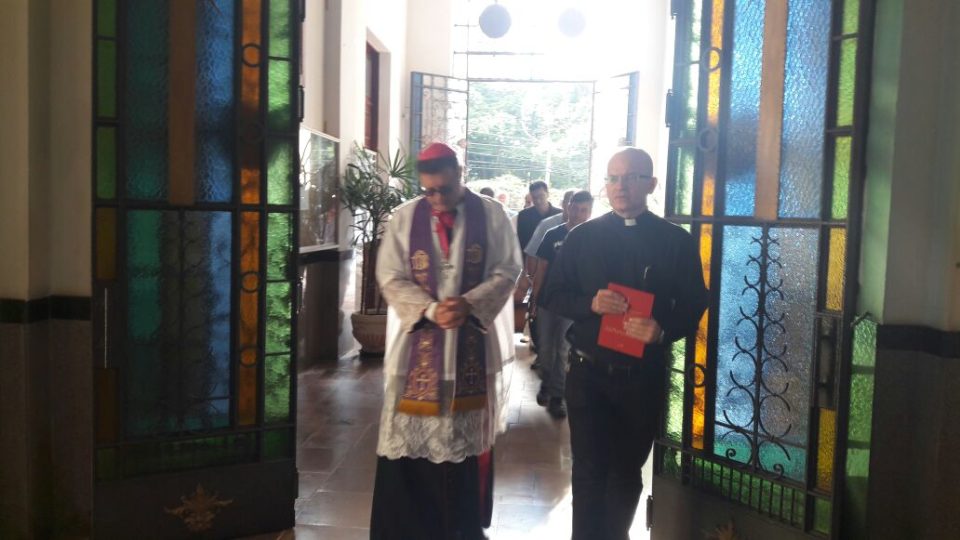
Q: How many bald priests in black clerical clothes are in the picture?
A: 1